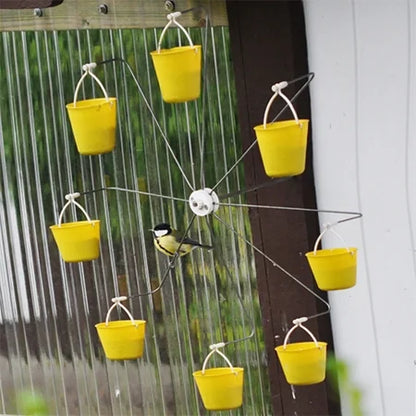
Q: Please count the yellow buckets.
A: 8